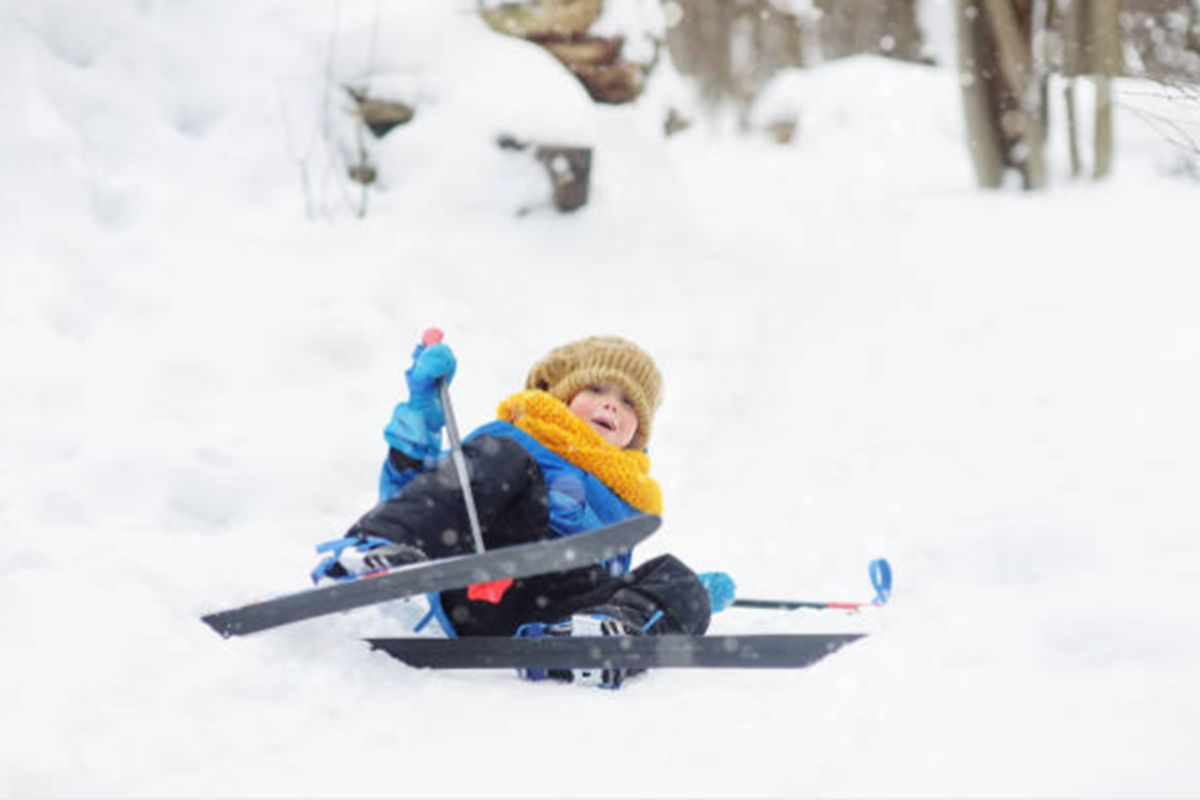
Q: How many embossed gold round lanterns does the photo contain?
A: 0